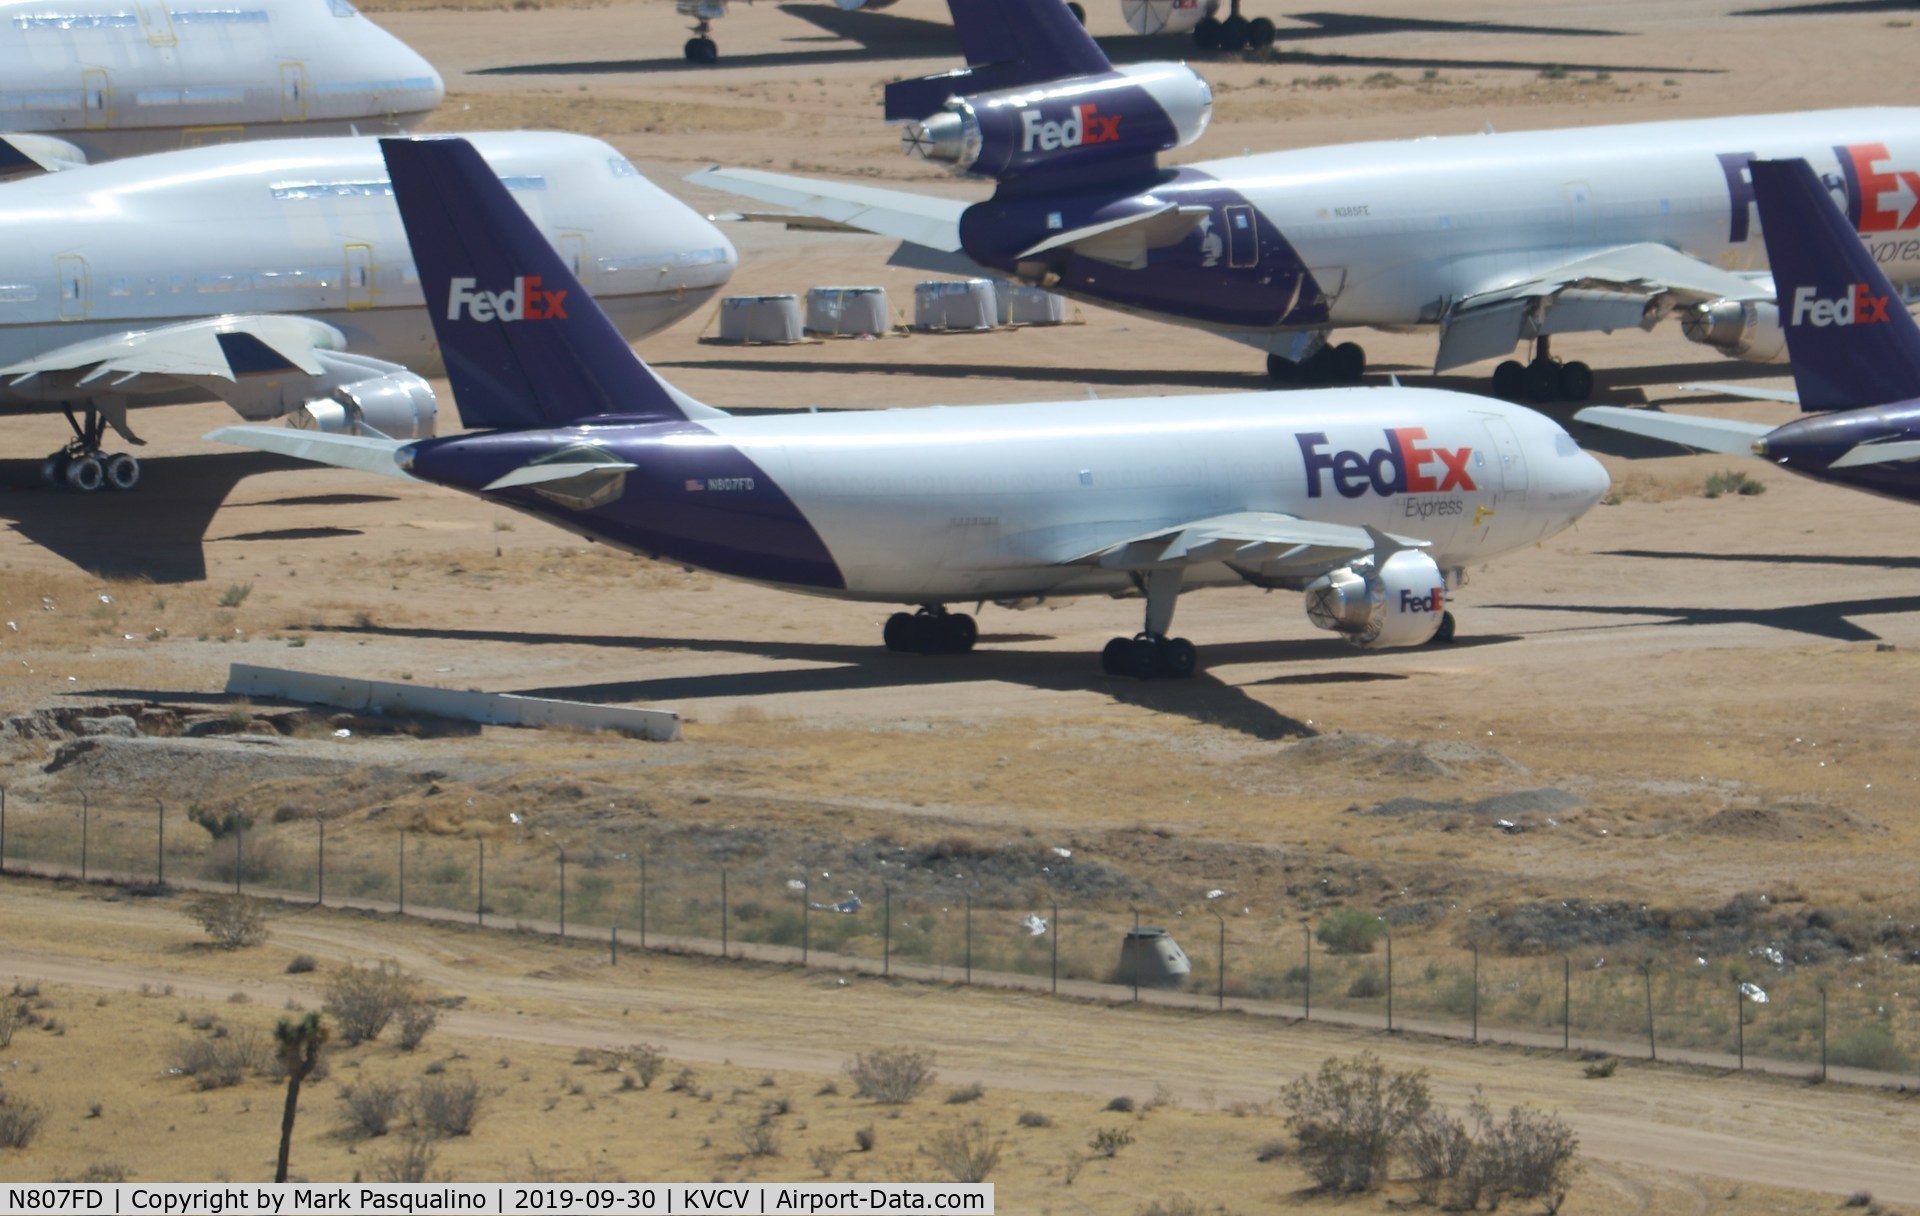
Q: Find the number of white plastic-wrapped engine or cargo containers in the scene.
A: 4